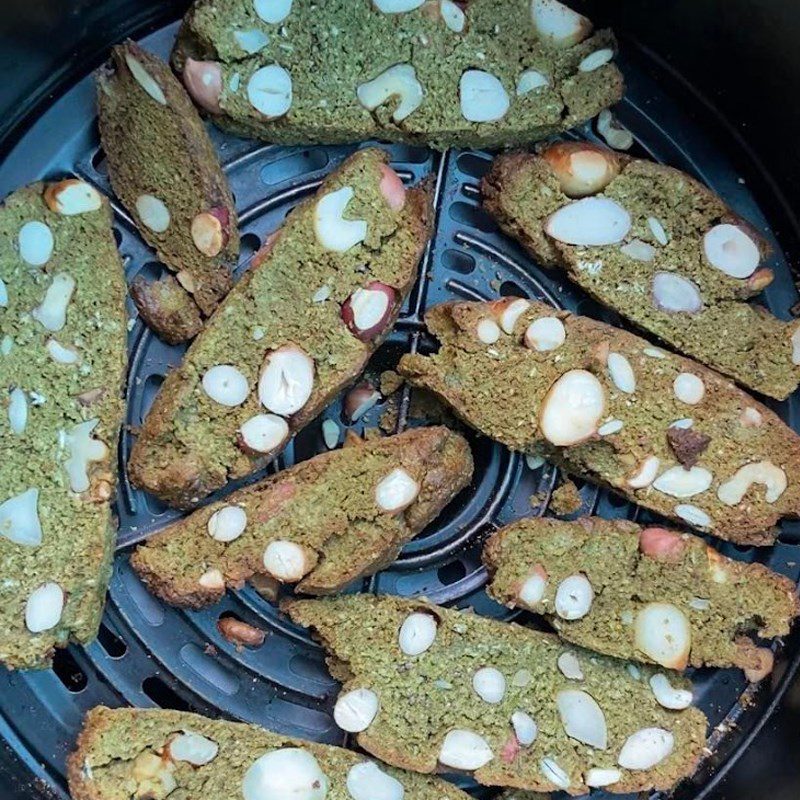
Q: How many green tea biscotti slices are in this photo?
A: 10